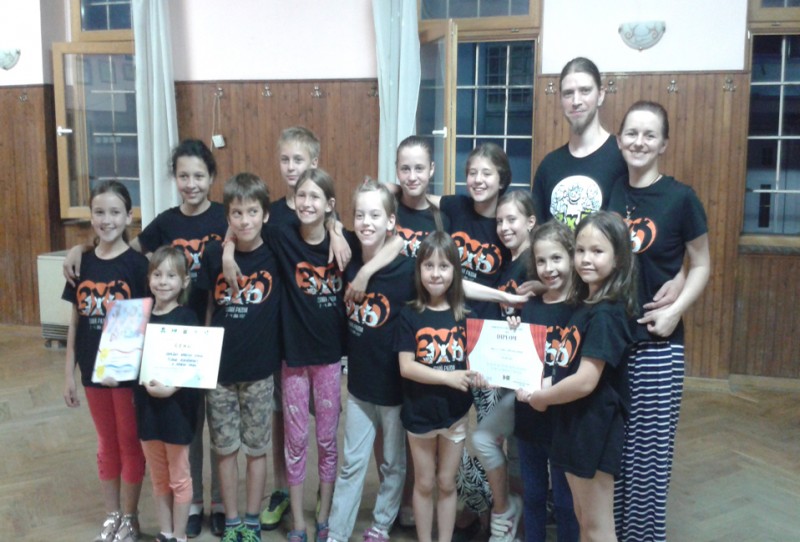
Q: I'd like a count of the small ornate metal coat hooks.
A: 9